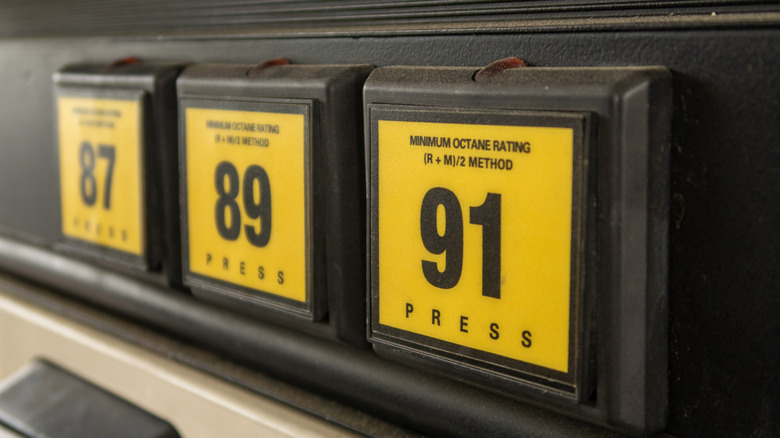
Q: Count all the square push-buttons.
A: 3